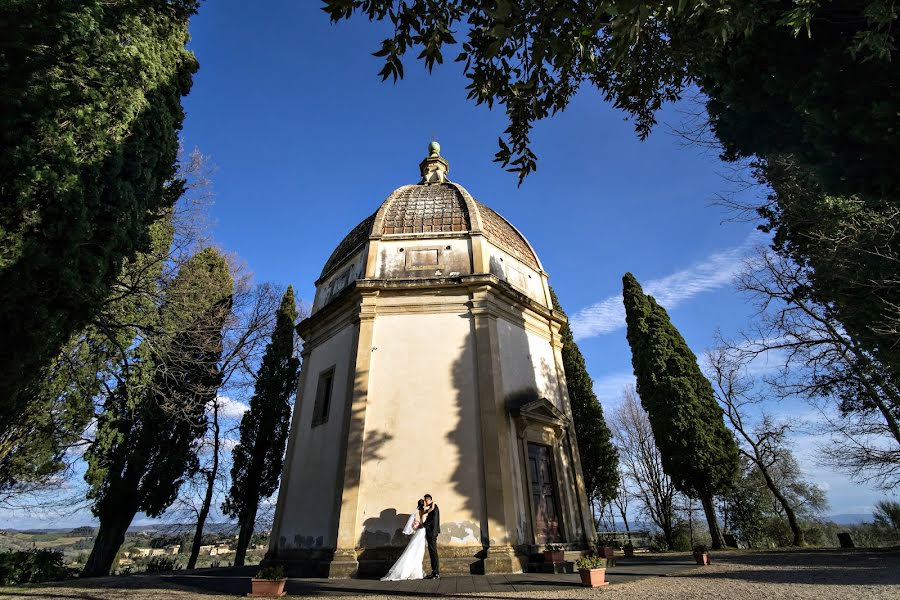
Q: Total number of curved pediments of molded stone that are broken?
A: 0